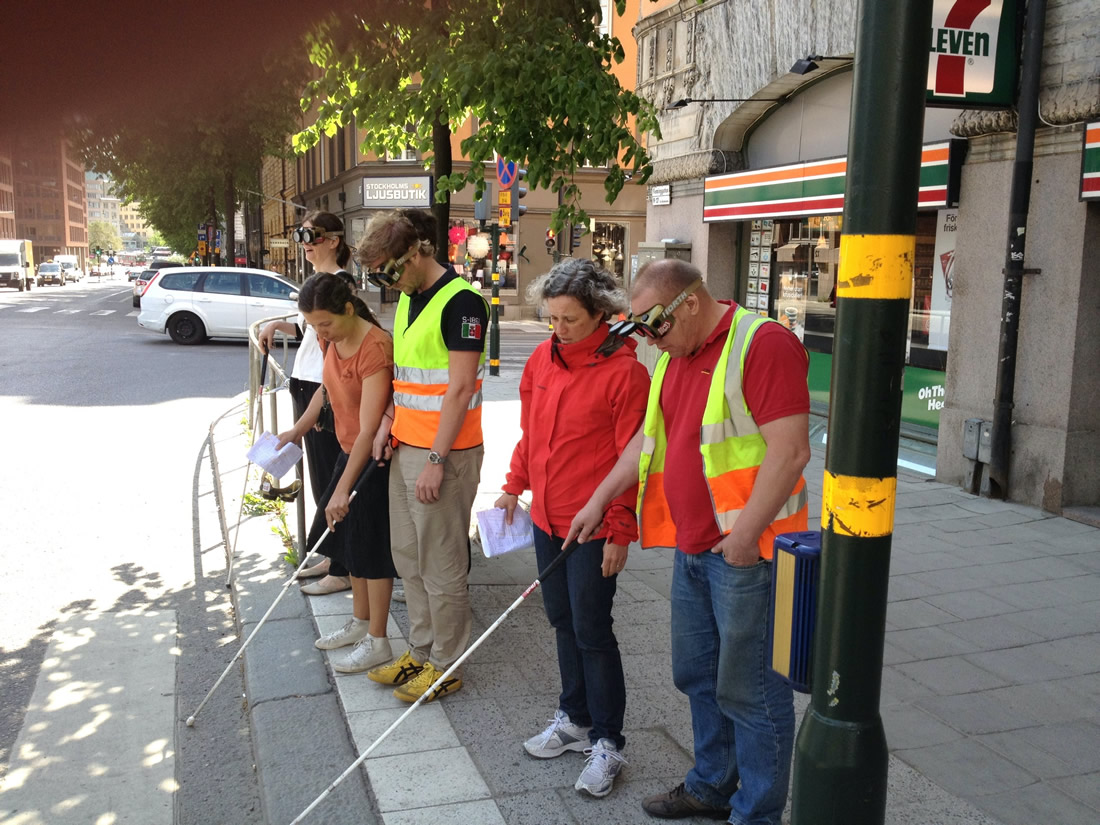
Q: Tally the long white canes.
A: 3